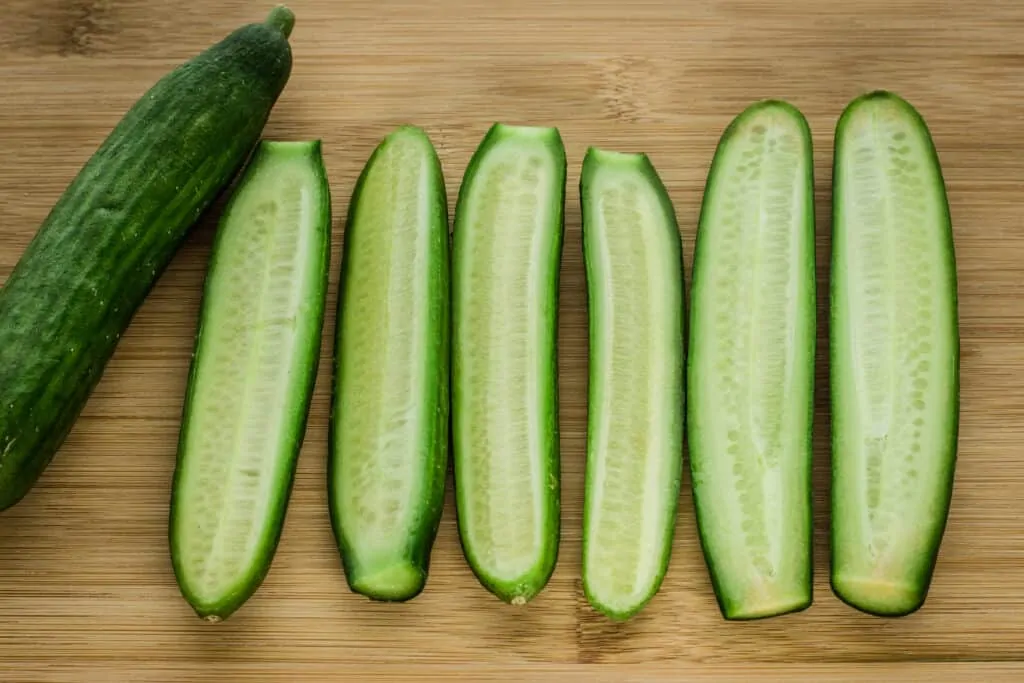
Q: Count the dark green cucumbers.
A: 1